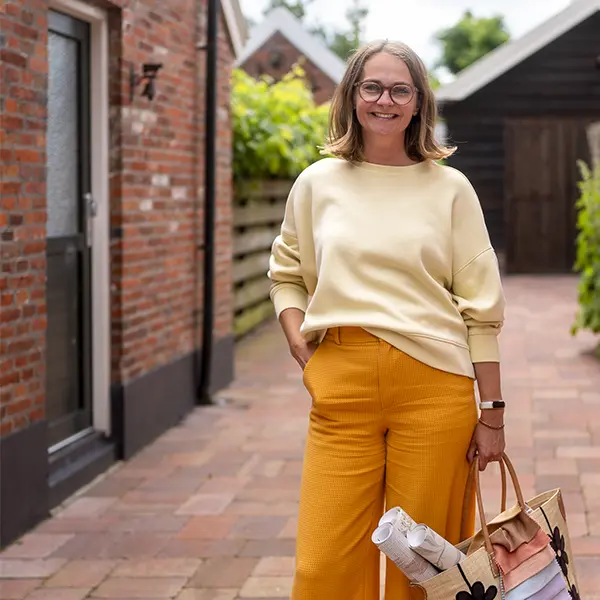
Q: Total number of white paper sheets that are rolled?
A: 3